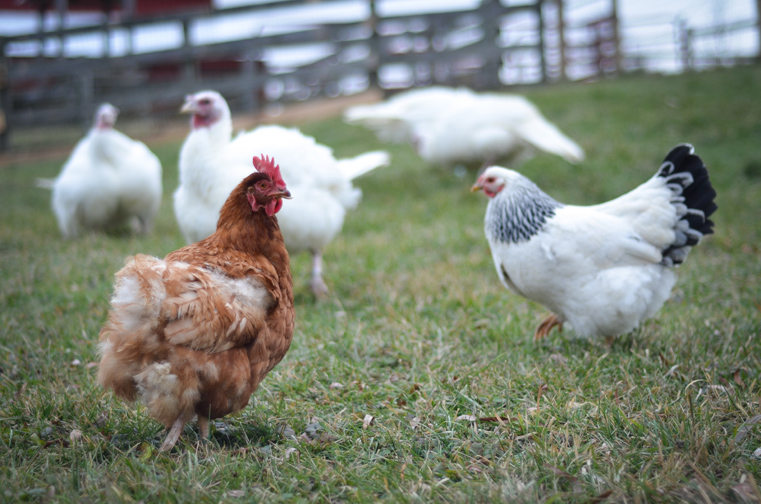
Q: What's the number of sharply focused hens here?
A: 2